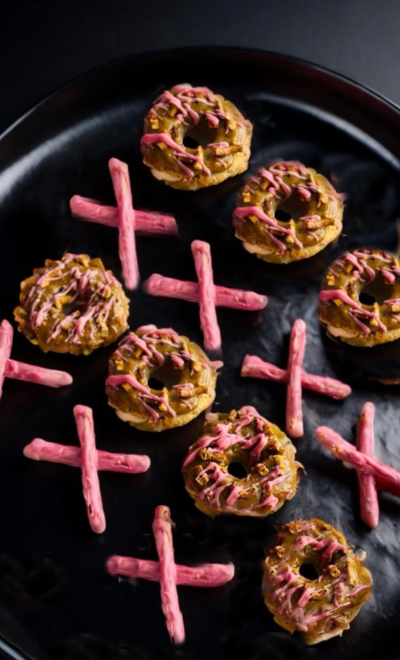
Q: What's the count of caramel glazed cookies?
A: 7